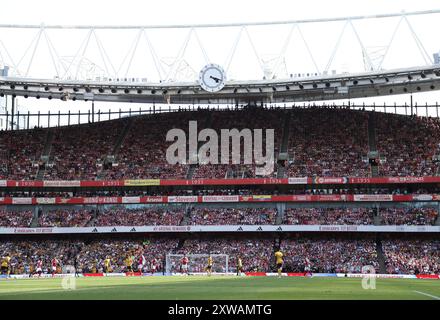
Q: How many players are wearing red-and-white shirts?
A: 6